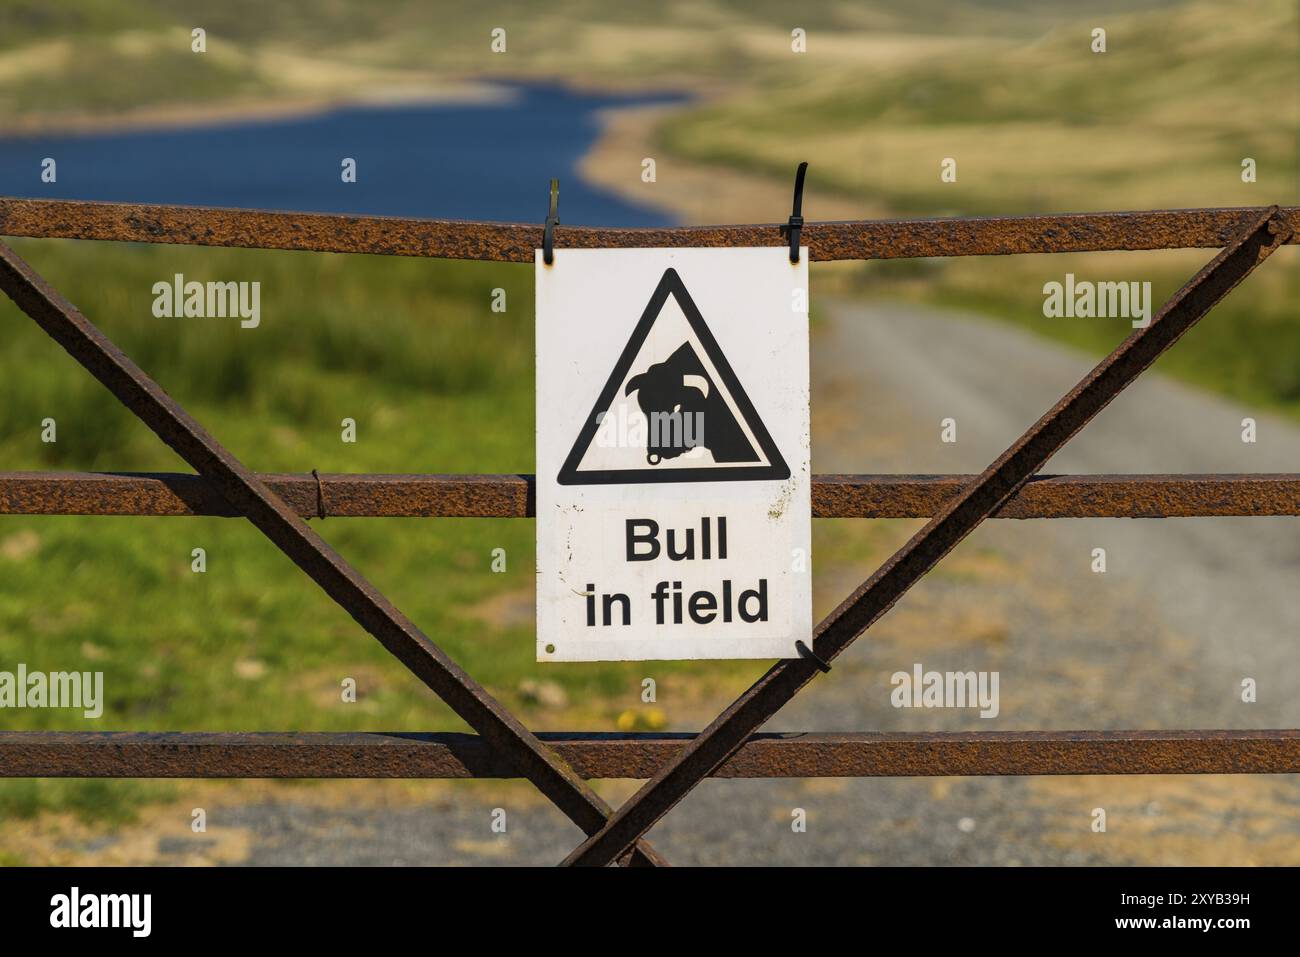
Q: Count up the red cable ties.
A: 0